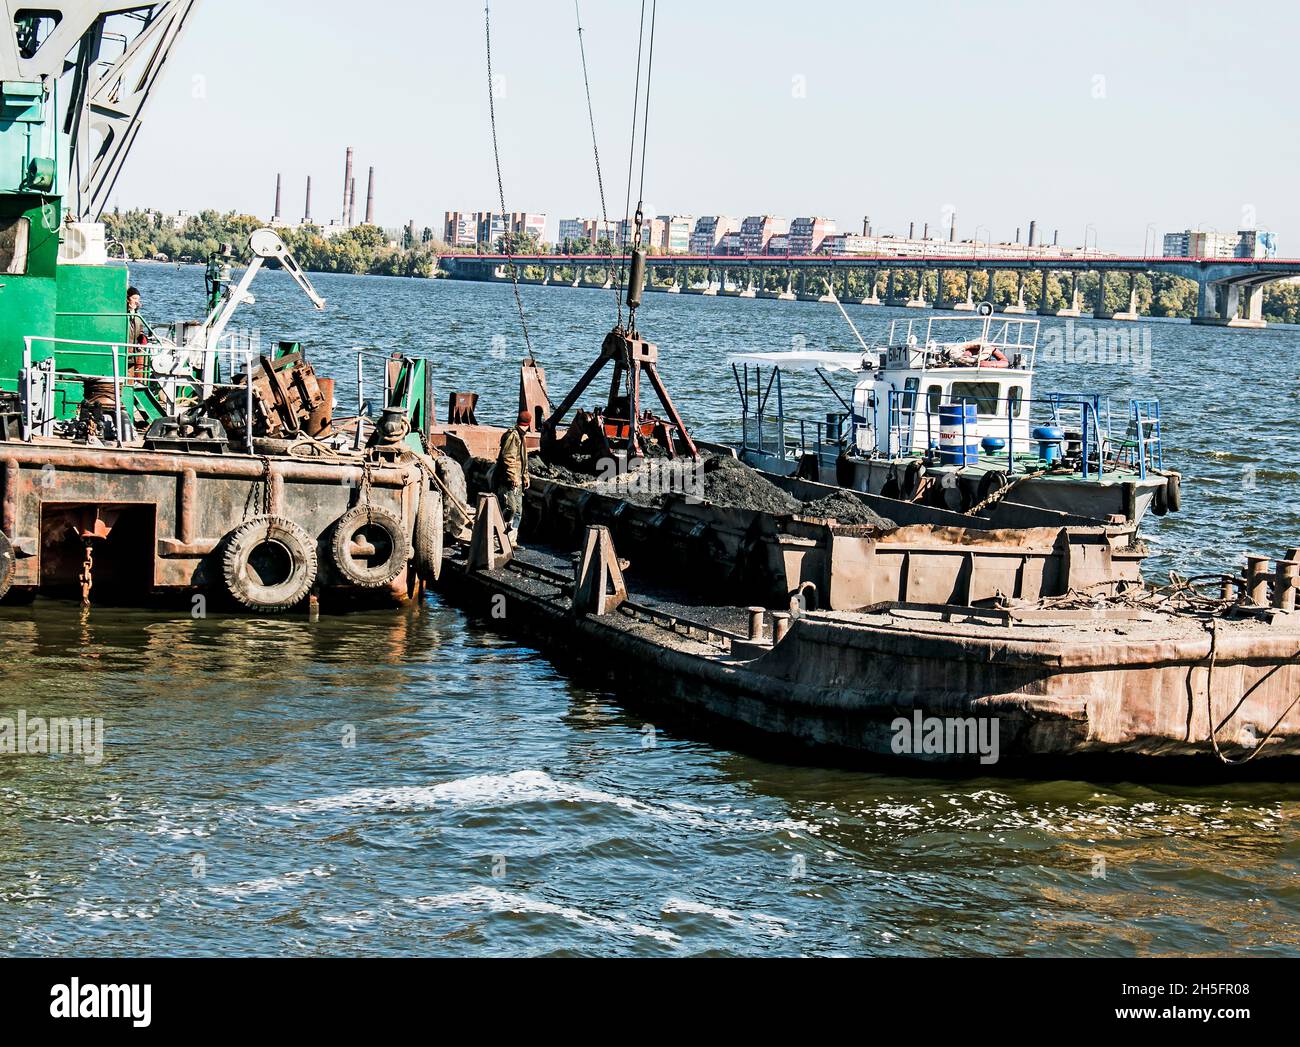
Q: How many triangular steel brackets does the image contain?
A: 2